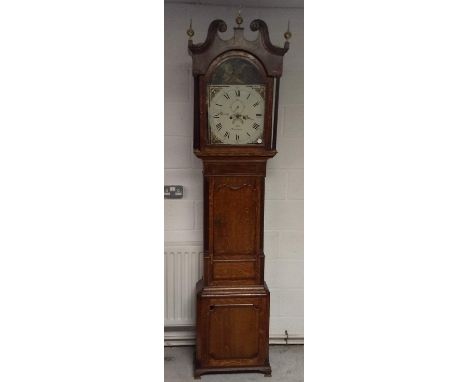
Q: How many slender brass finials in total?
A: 3